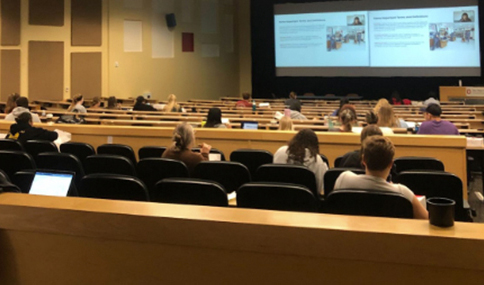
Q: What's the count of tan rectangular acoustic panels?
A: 6